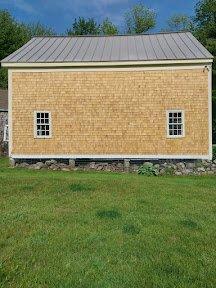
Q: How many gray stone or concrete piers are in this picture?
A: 3